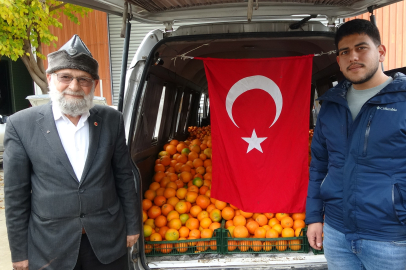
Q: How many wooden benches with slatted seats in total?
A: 0